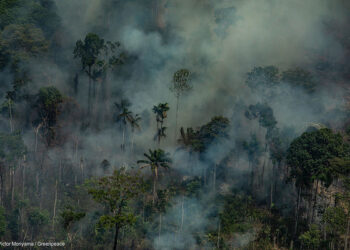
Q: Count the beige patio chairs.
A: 0